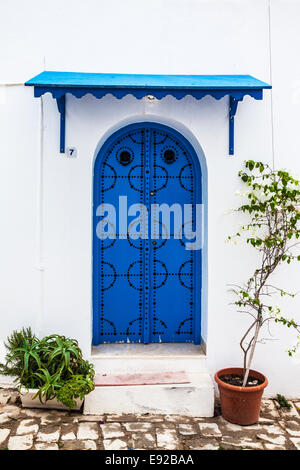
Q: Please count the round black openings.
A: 2